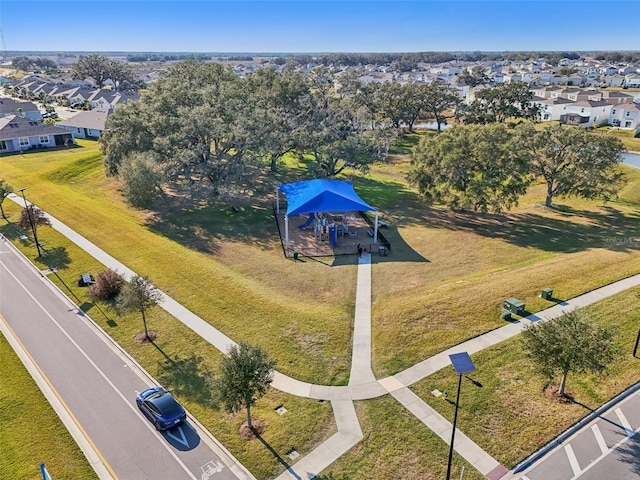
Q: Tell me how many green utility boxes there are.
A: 3